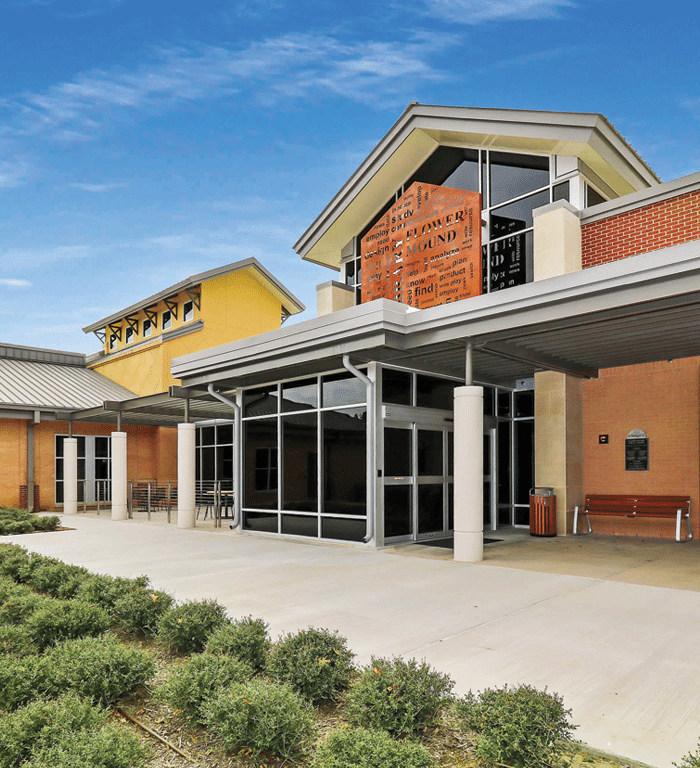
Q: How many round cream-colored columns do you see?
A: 4